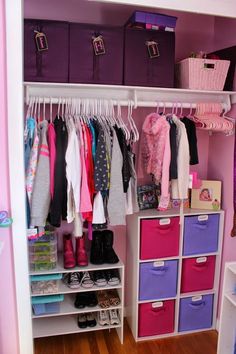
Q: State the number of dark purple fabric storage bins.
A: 3